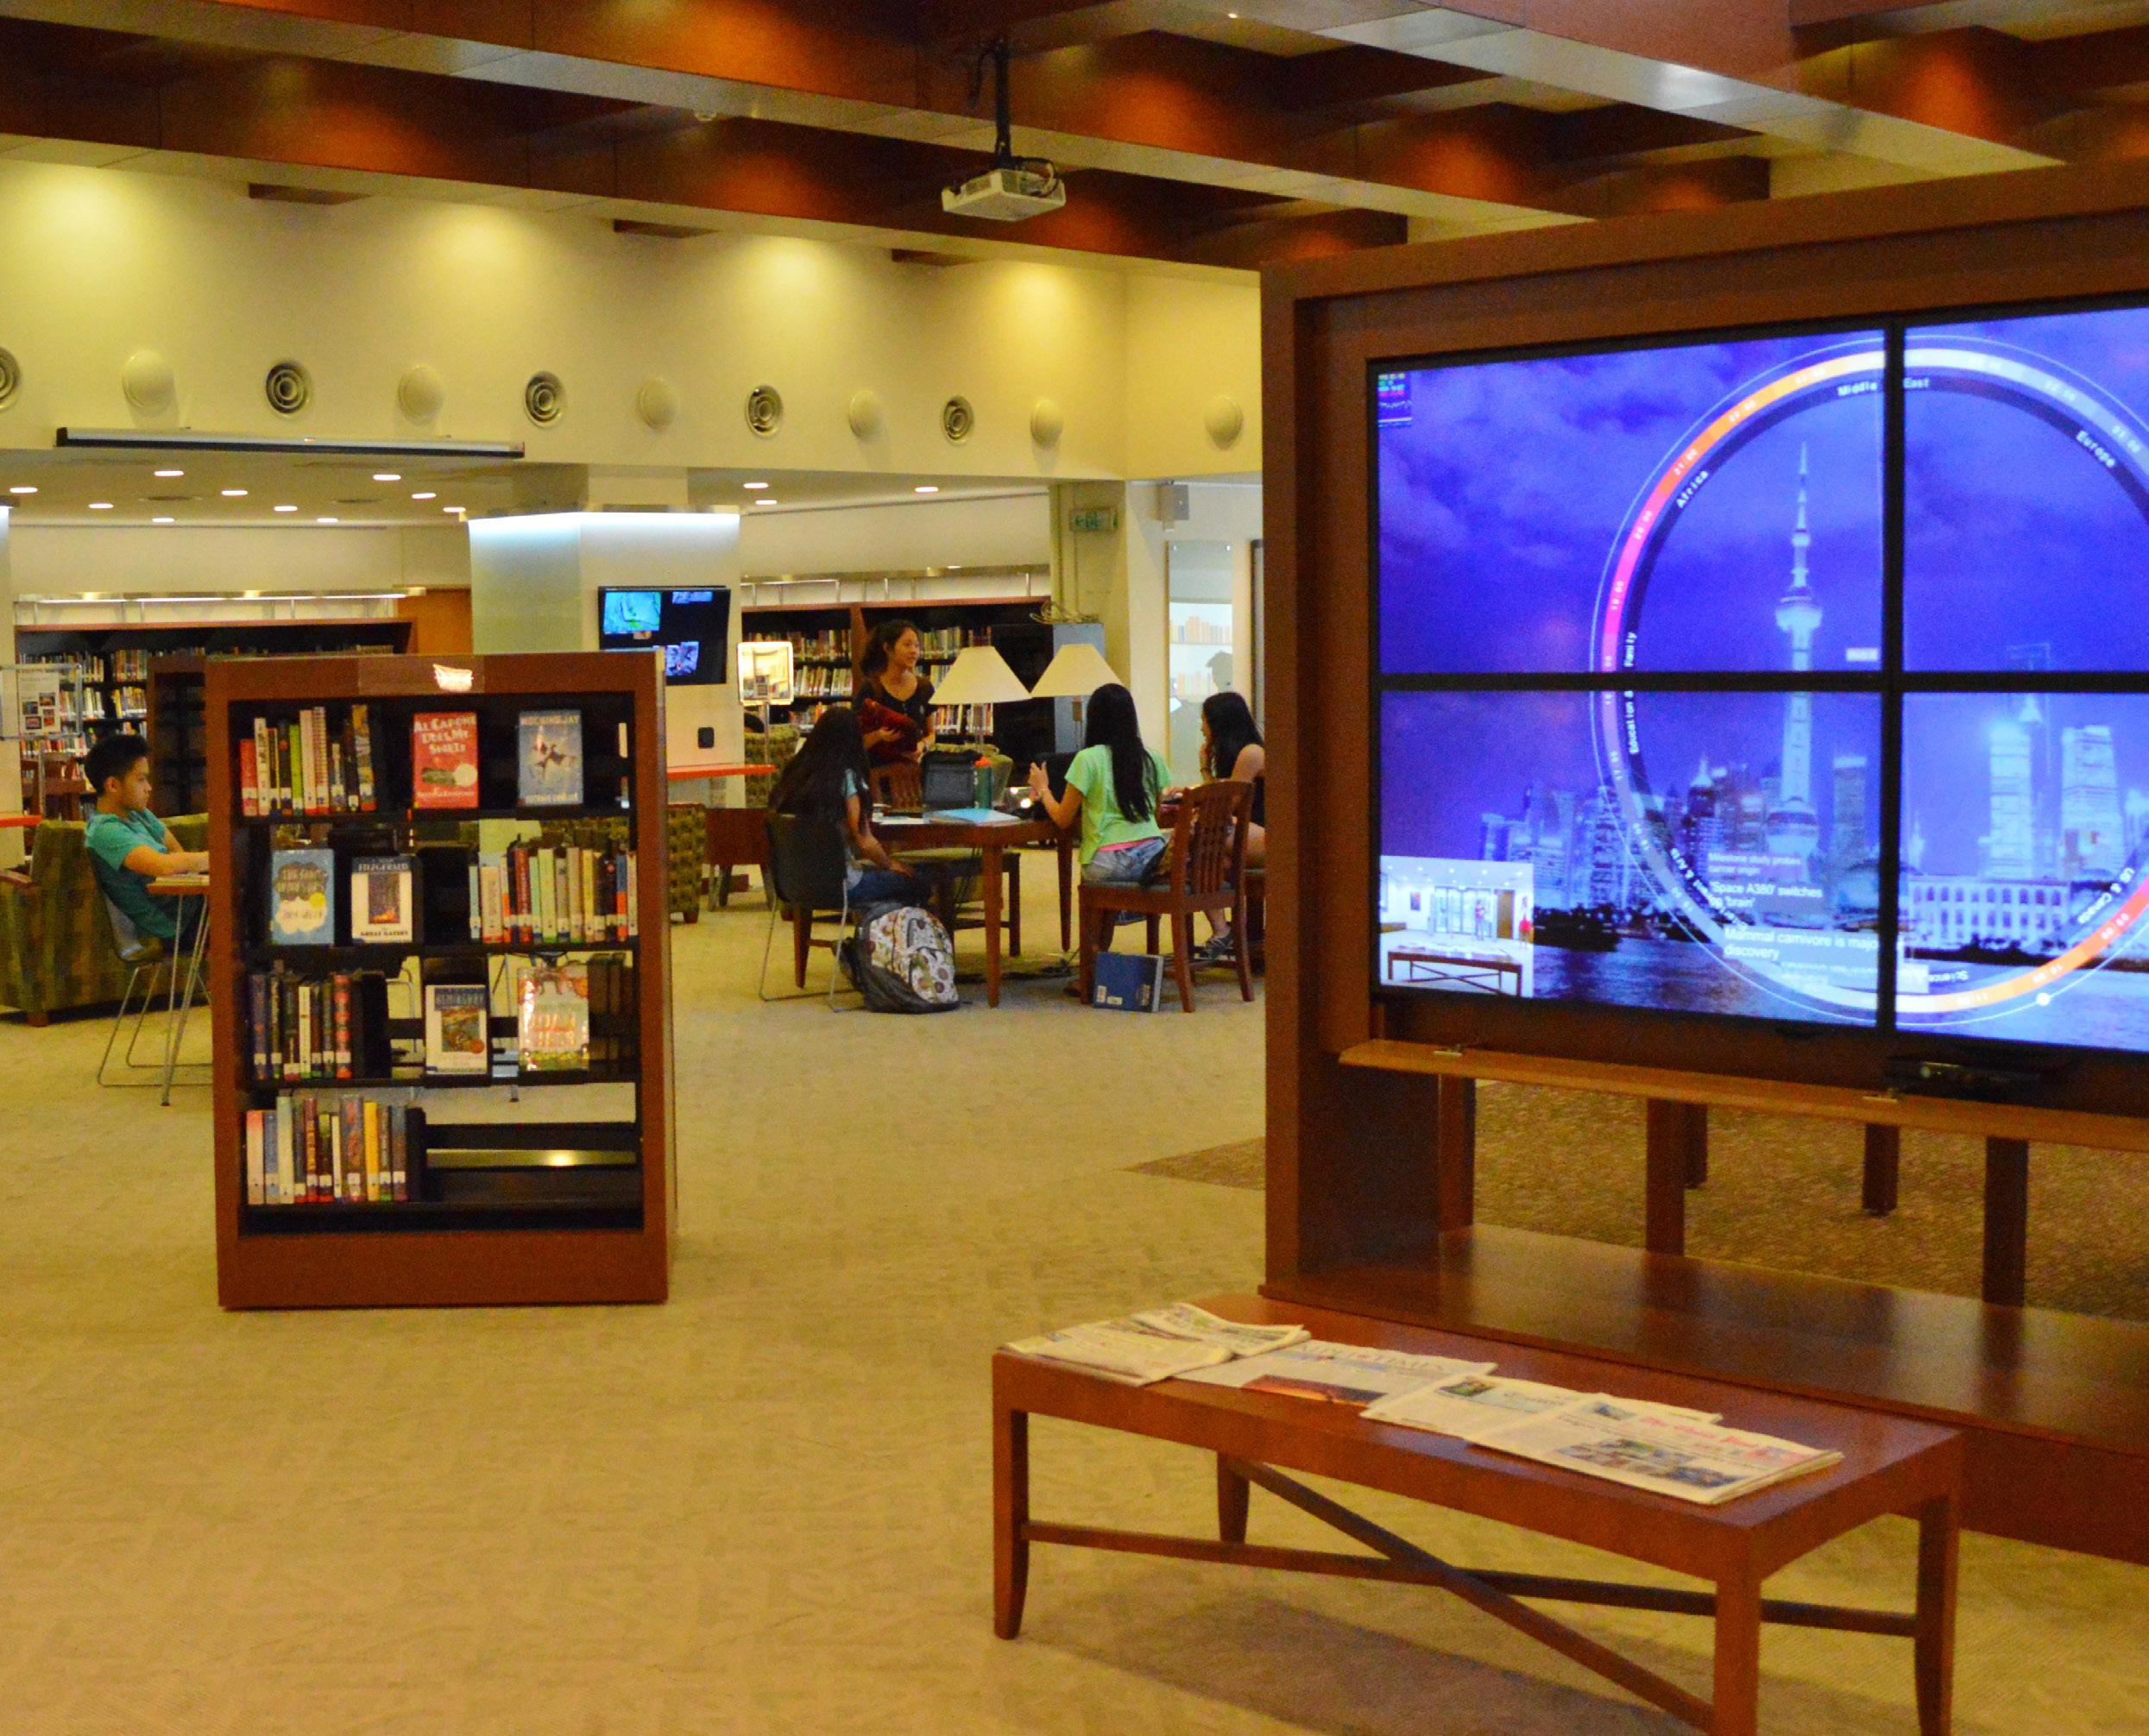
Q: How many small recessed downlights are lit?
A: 13